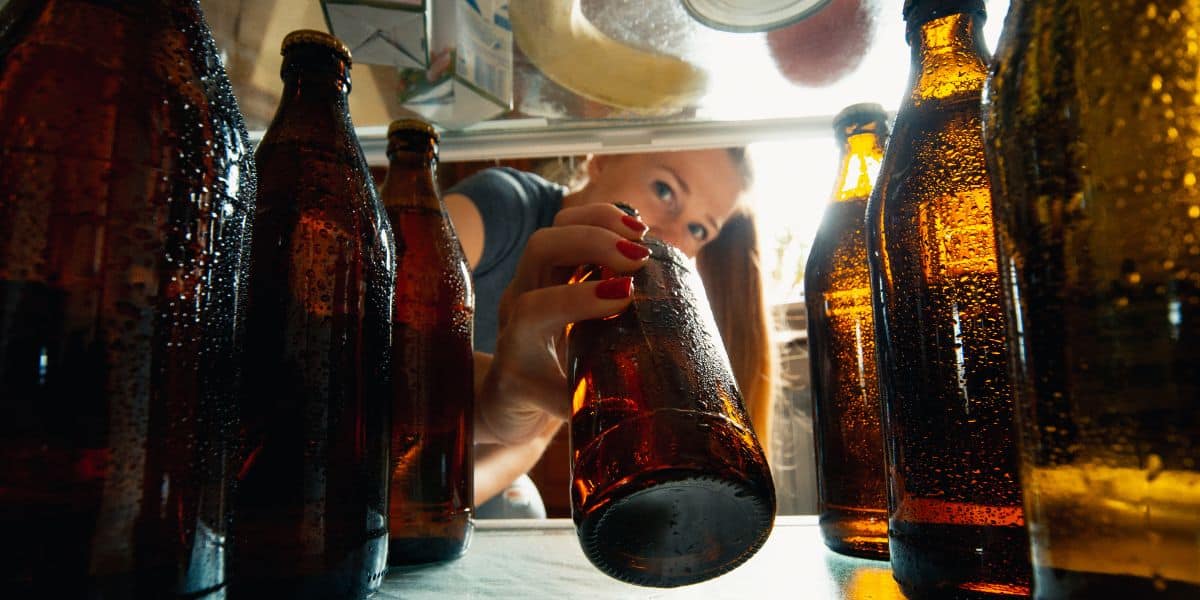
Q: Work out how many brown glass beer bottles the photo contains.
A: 7